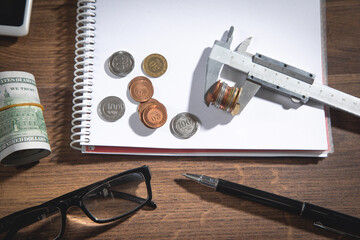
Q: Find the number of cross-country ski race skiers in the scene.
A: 0